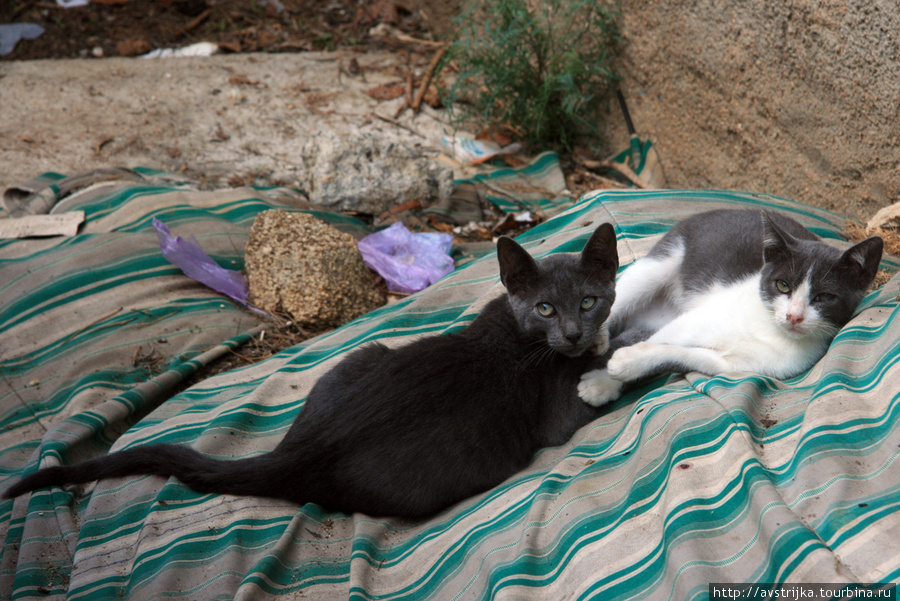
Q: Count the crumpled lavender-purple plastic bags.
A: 2